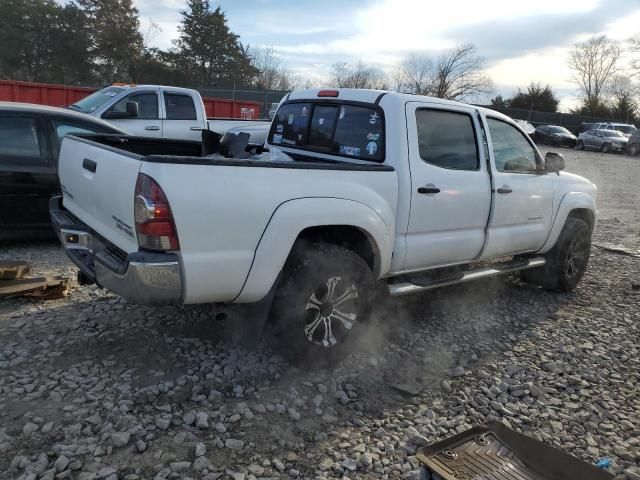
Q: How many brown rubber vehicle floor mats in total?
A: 1